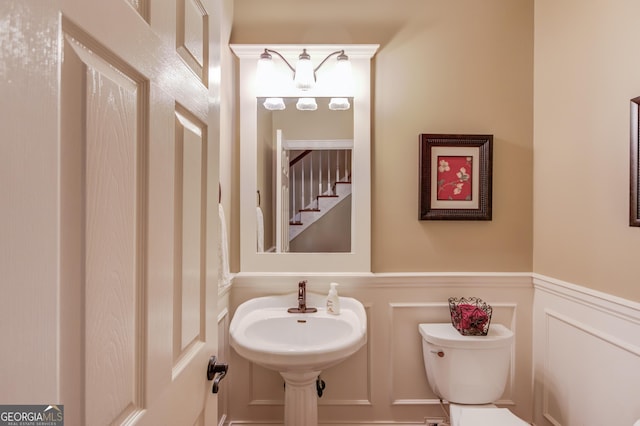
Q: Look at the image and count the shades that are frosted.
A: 3